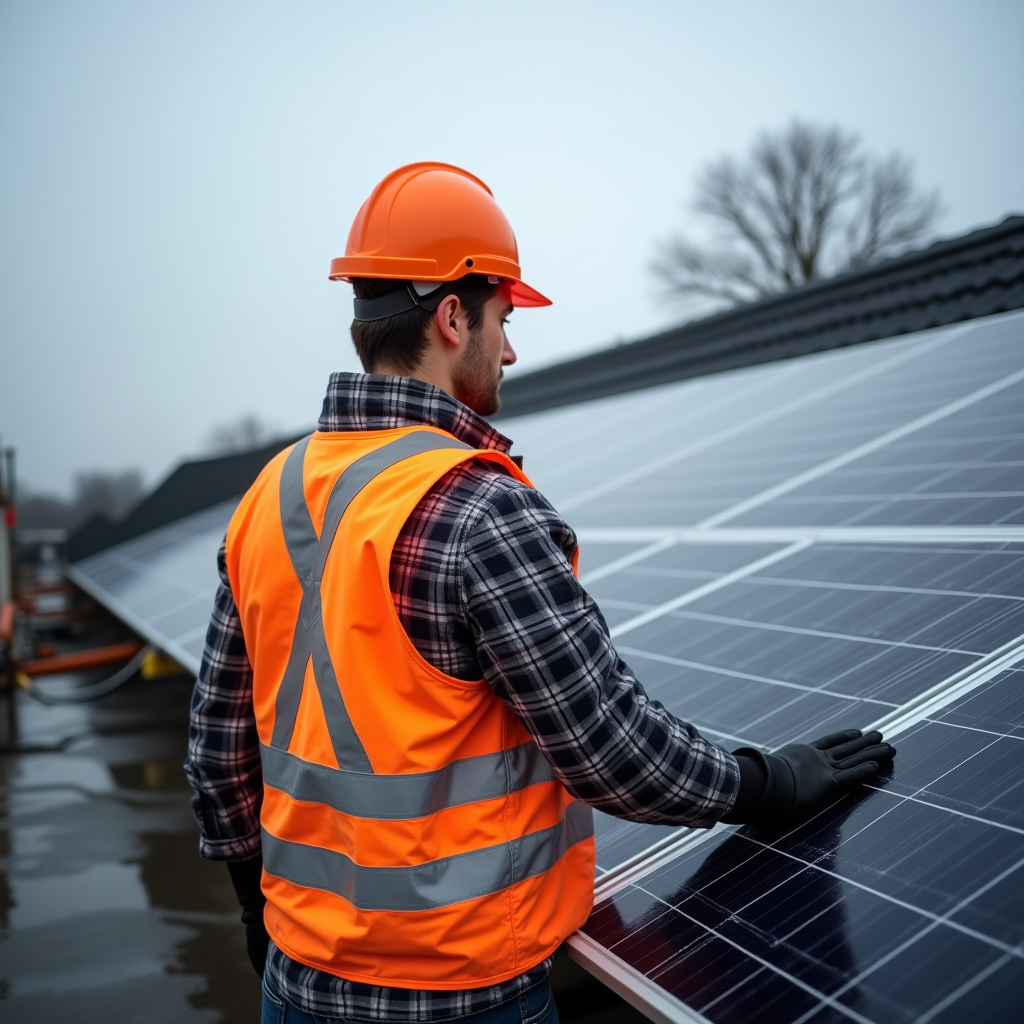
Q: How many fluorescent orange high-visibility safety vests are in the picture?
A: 1